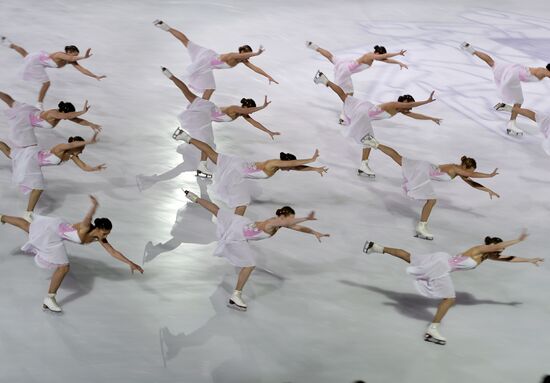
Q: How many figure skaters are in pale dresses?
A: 14